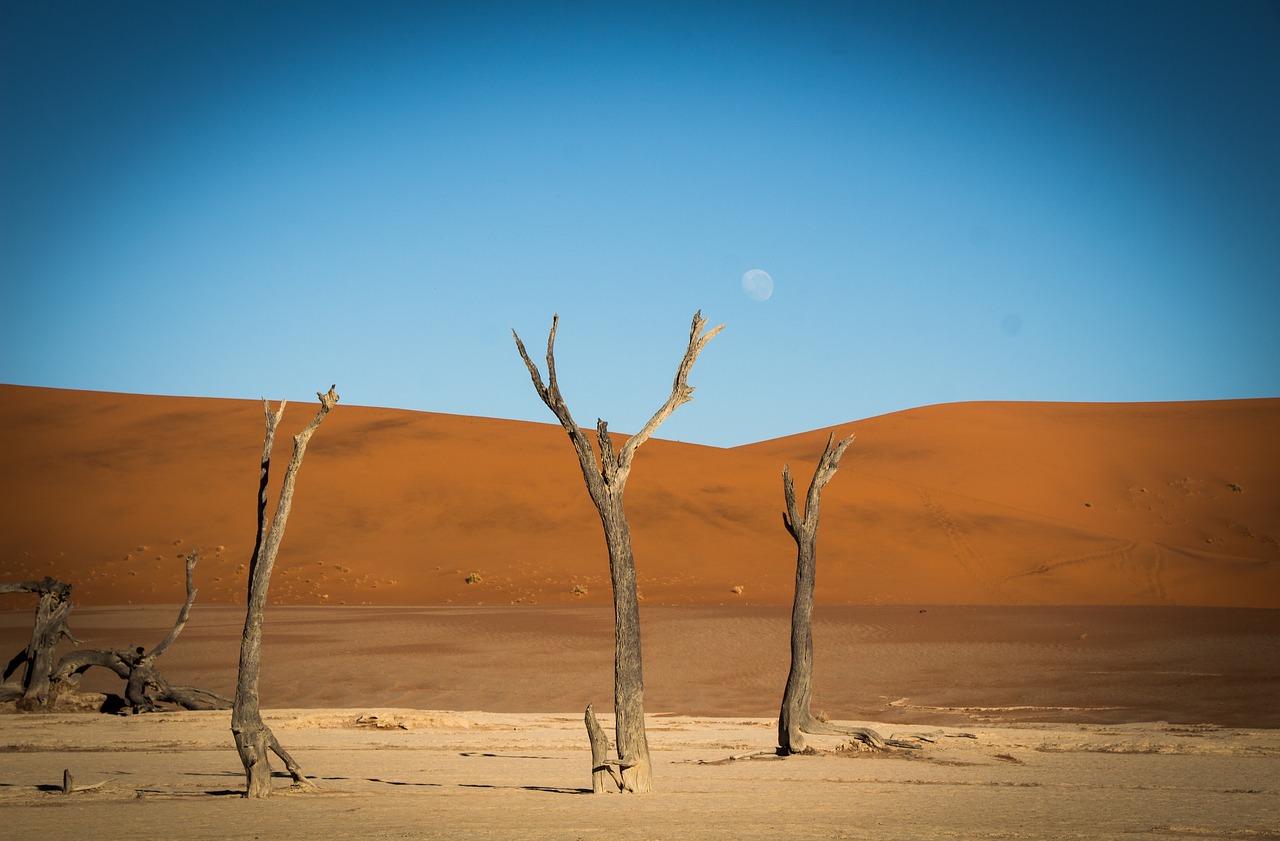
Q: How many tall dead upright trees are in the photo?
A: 3